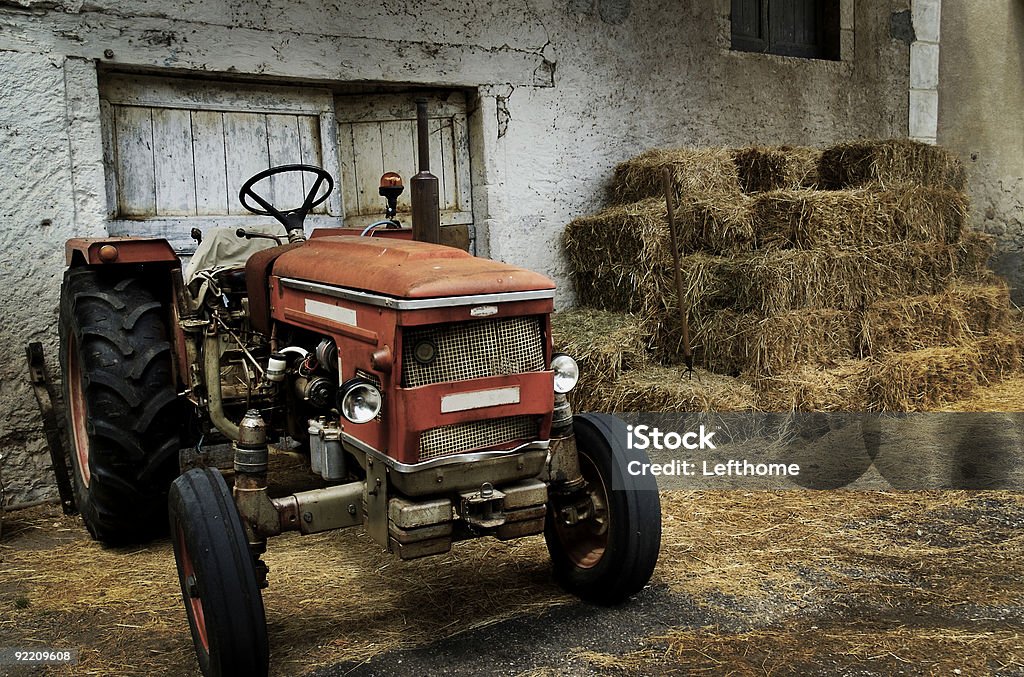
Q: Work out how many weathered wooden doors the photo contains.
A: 2